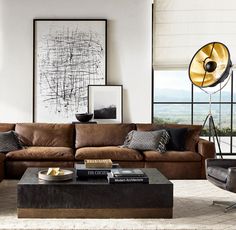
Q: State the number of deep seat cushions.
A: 3